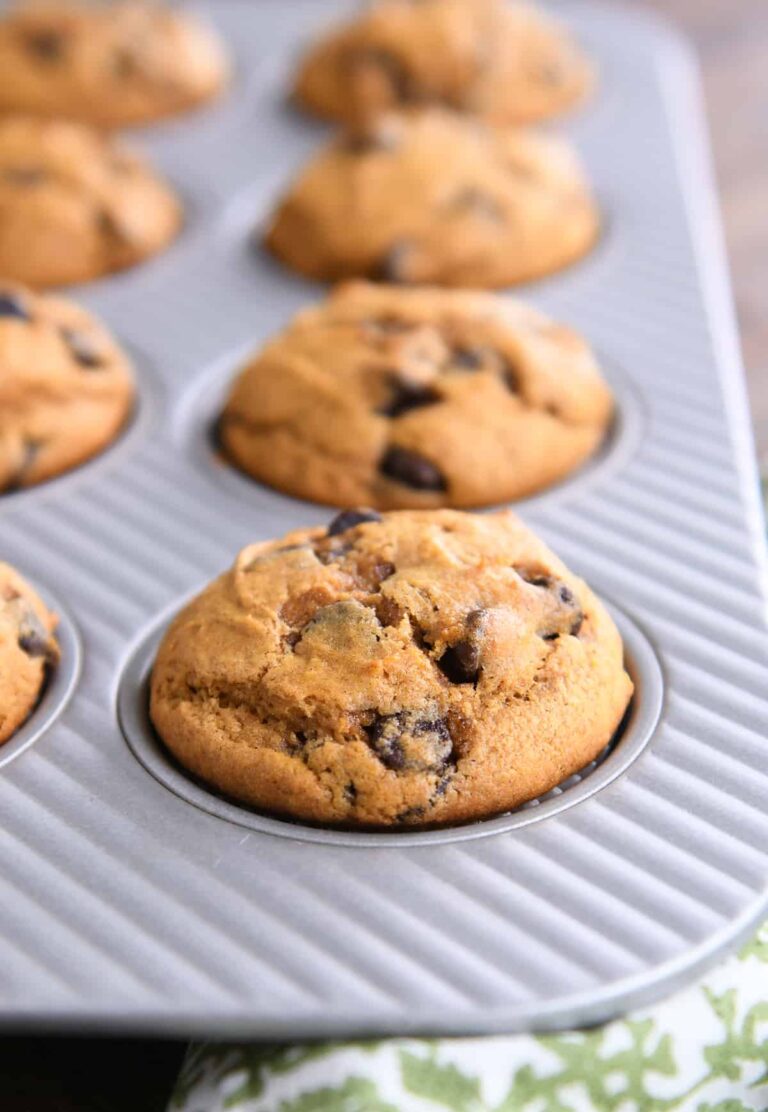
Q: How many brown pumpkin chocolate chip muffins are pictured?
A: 8